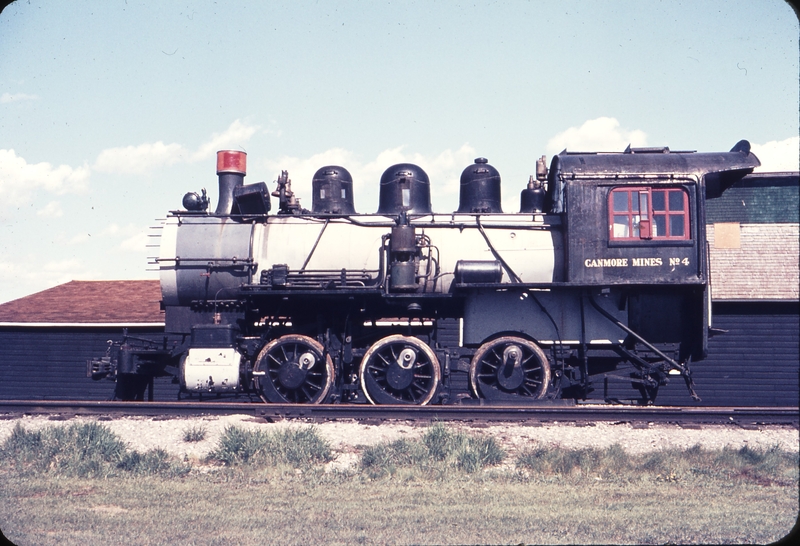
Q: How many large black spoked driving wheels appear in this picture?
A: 3